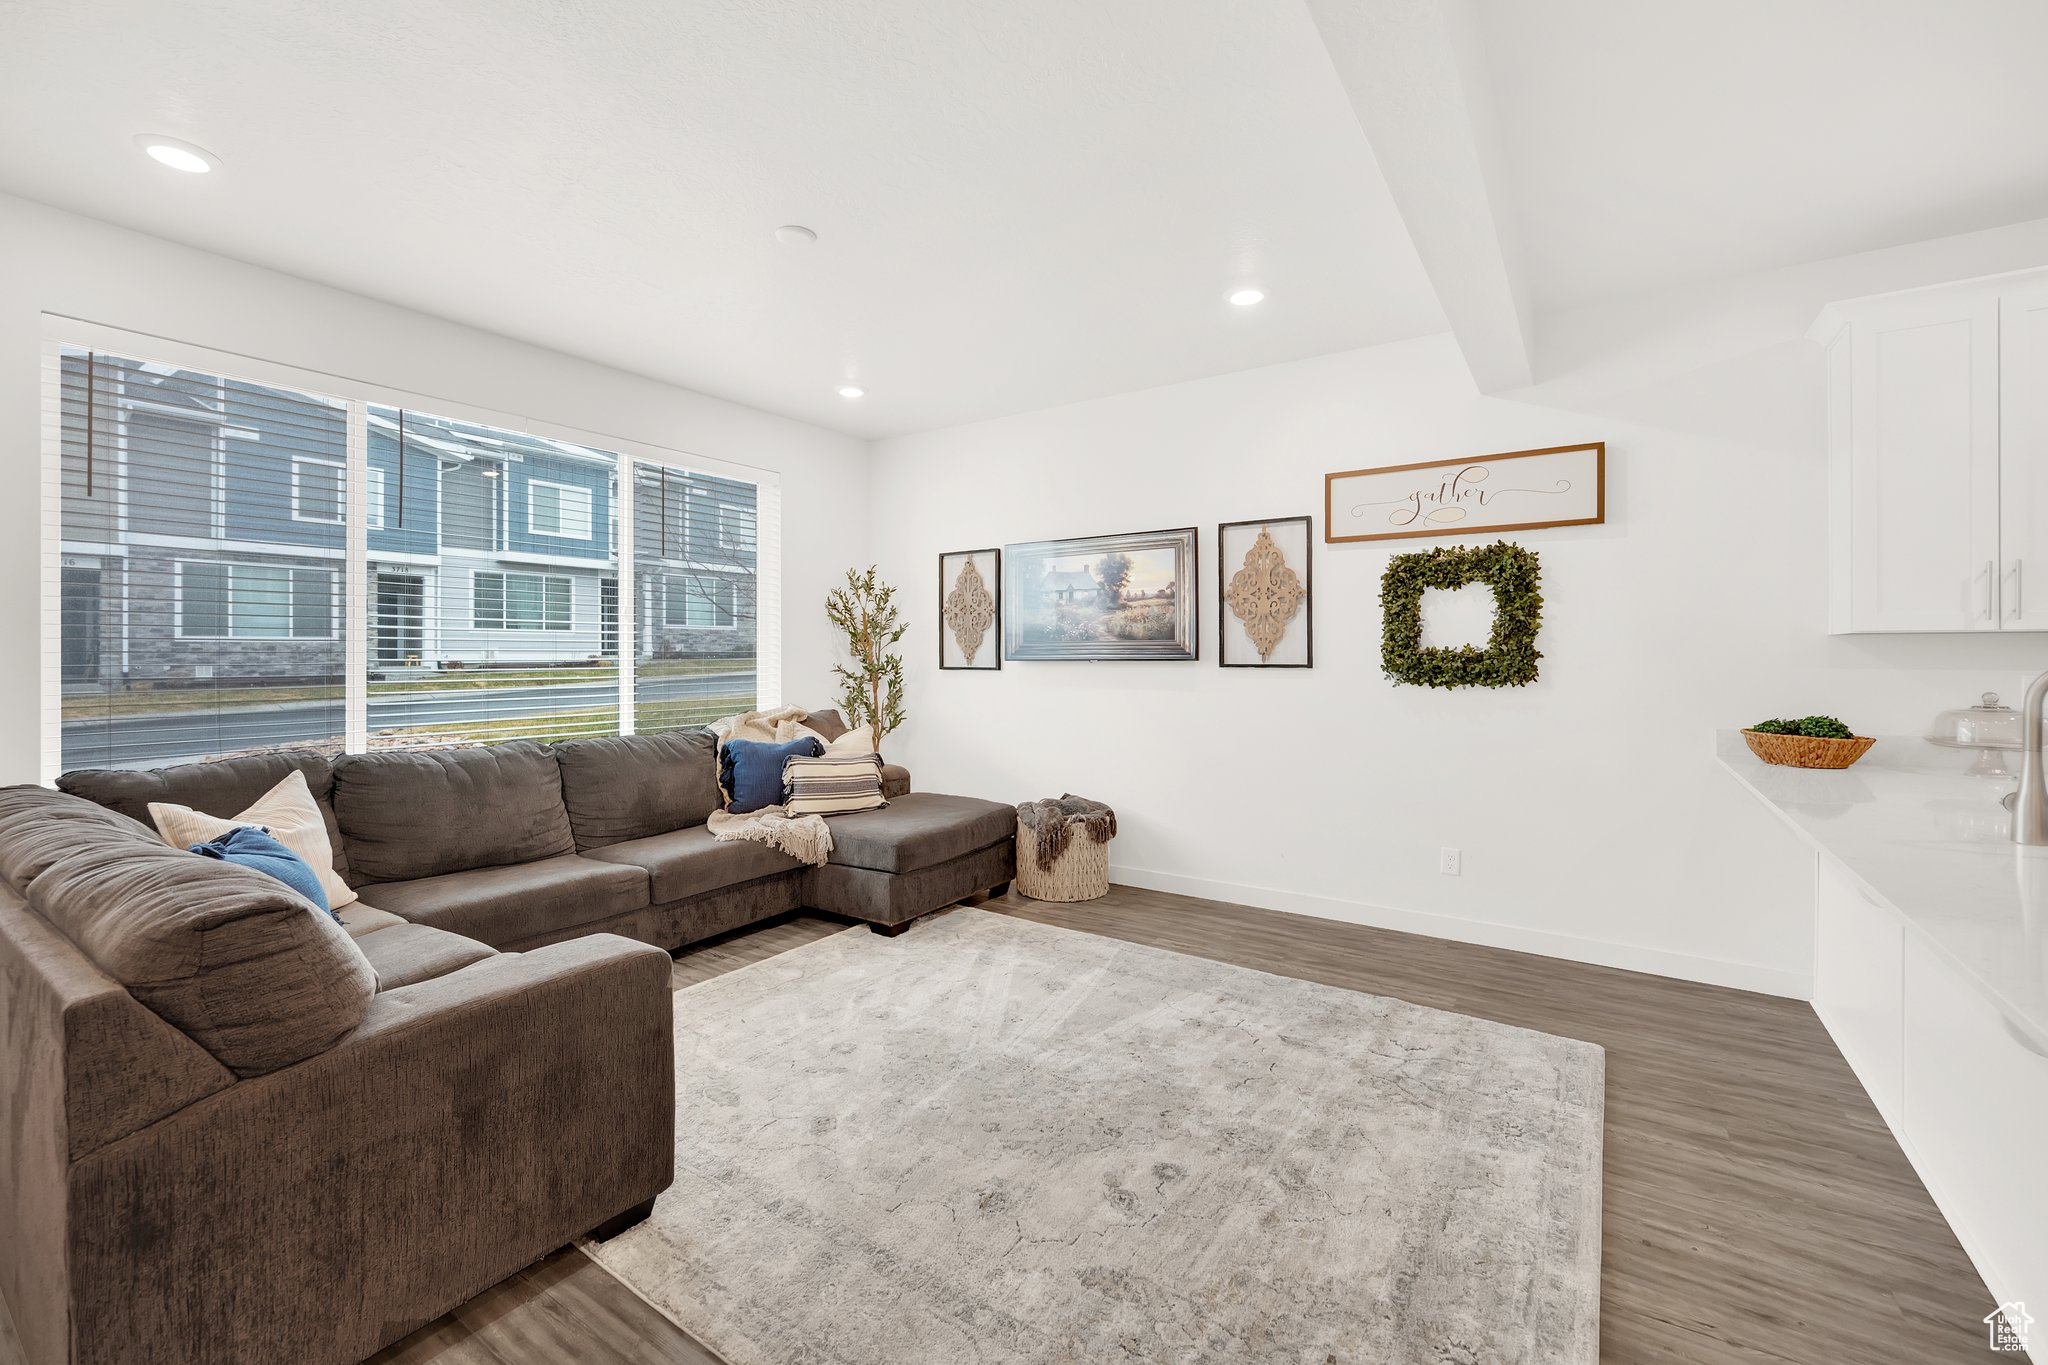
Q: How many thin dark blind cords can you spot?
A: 3